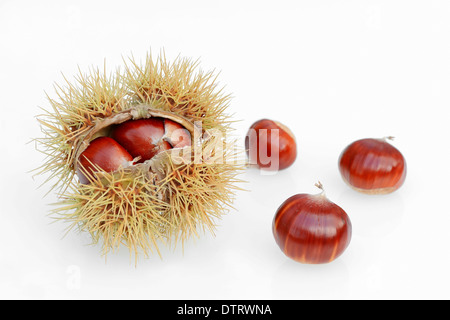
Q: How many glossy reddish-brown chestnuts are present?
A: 6